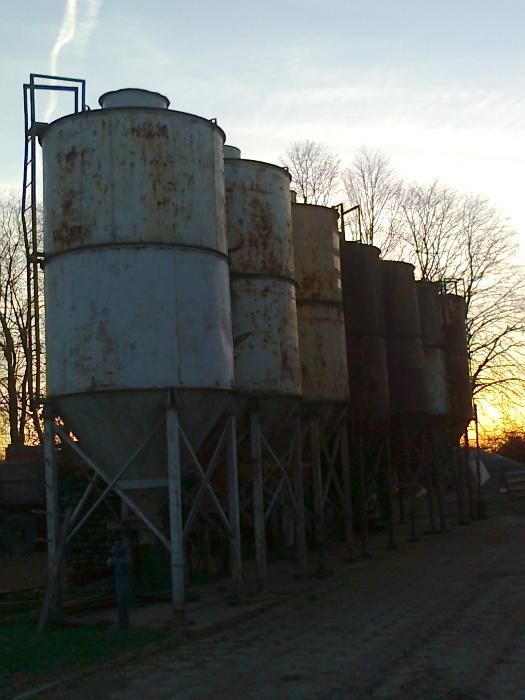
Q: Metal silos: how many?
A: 7